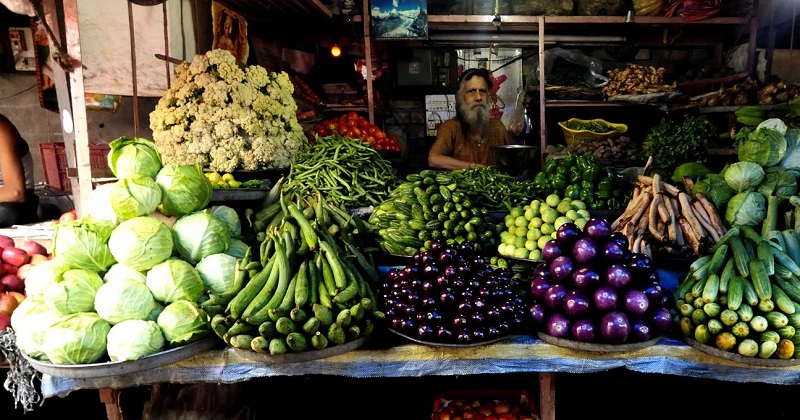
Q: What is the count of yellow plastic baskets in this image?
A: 1